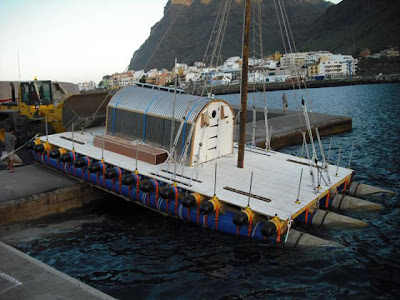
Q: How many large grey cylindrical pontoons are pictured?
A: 4